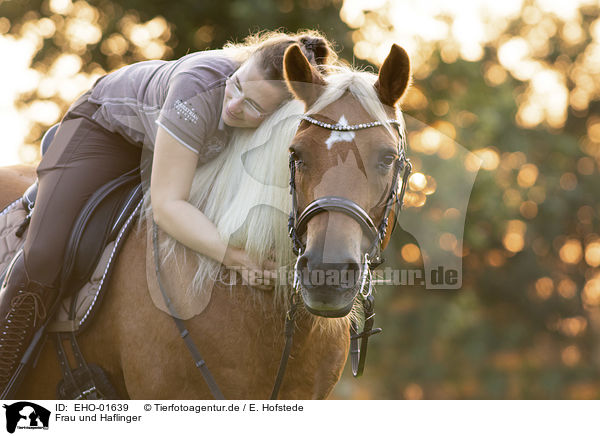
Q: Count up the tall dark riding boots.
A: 1